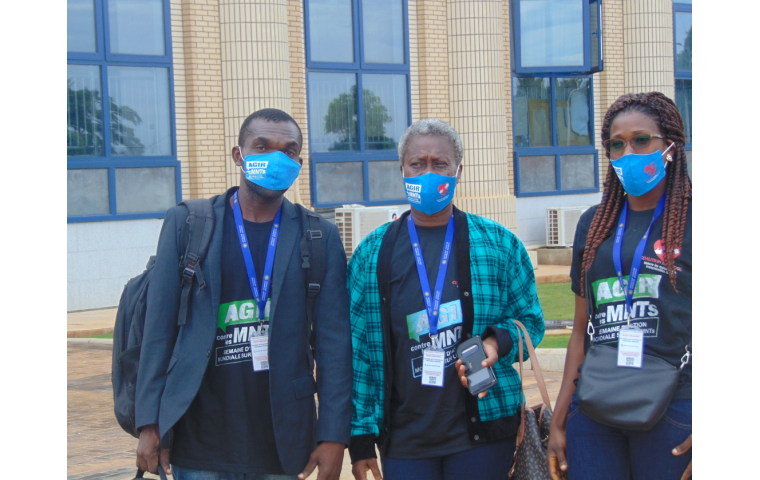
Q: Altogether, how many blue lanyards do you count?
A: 3